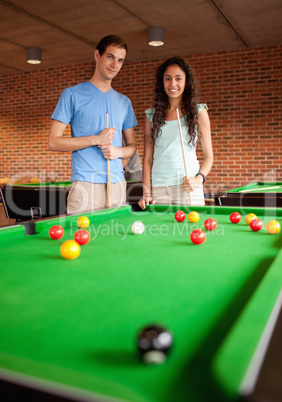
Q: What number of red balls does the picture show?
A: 7